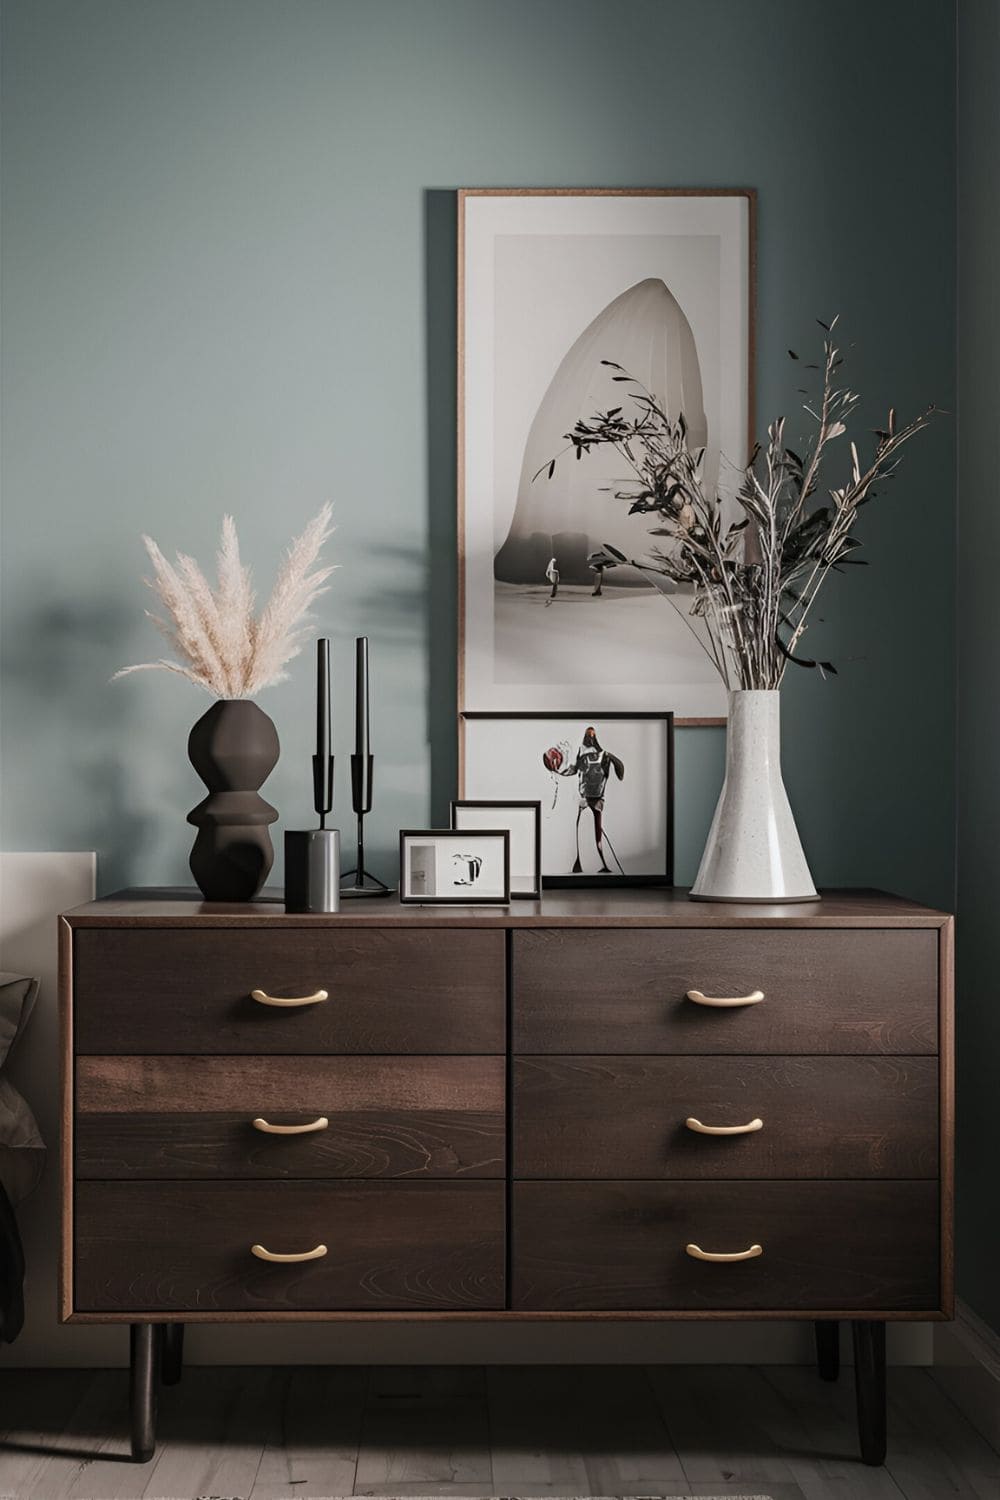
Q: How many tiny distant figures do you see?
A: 2